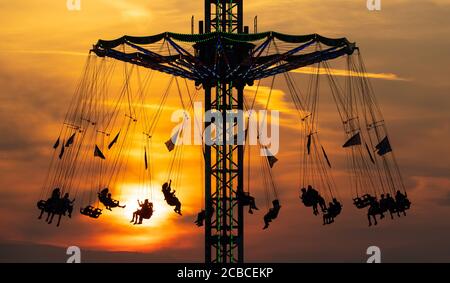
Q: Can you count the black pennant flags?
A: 13